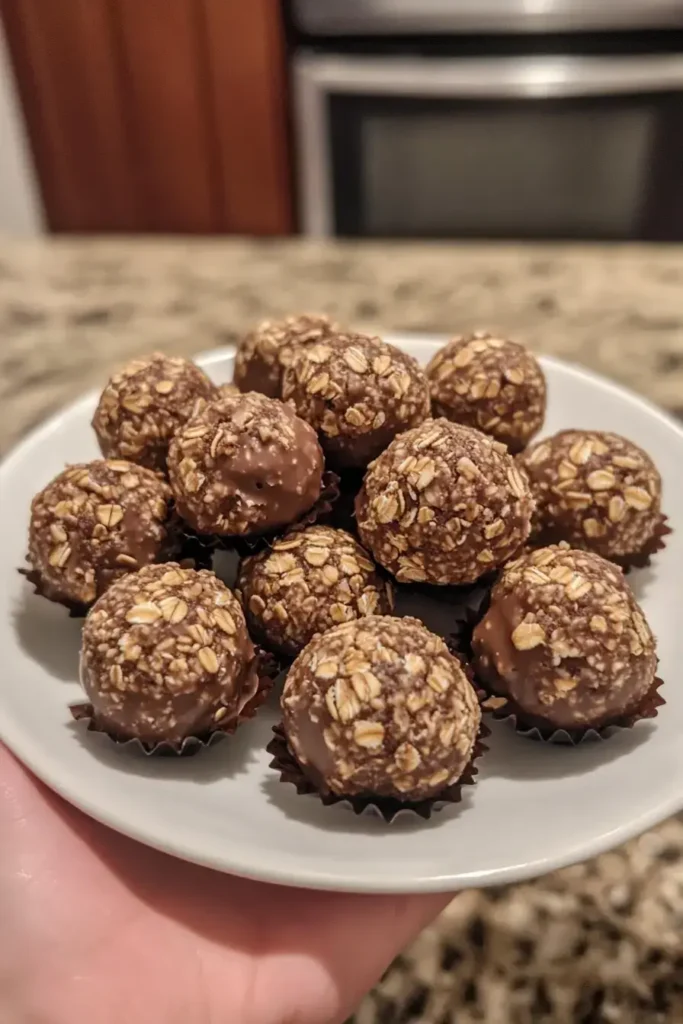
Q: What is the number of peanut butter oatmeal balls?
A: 12